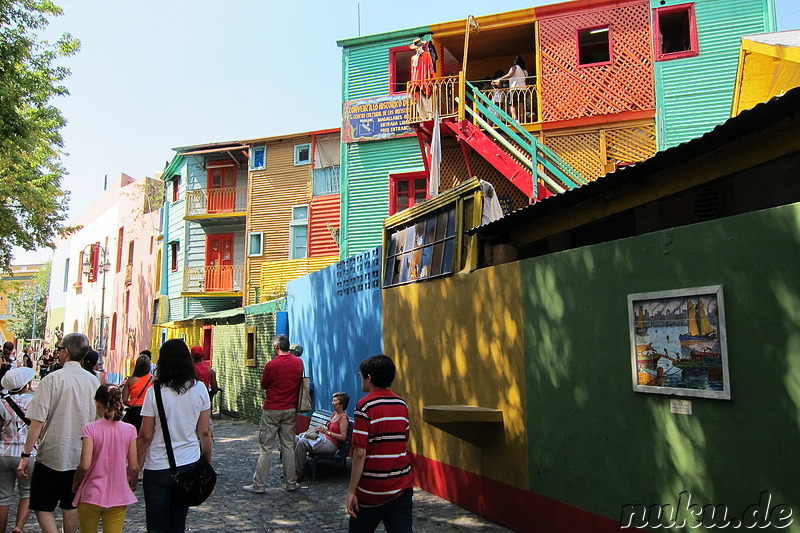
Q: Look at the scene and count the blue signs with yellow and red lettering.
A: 1